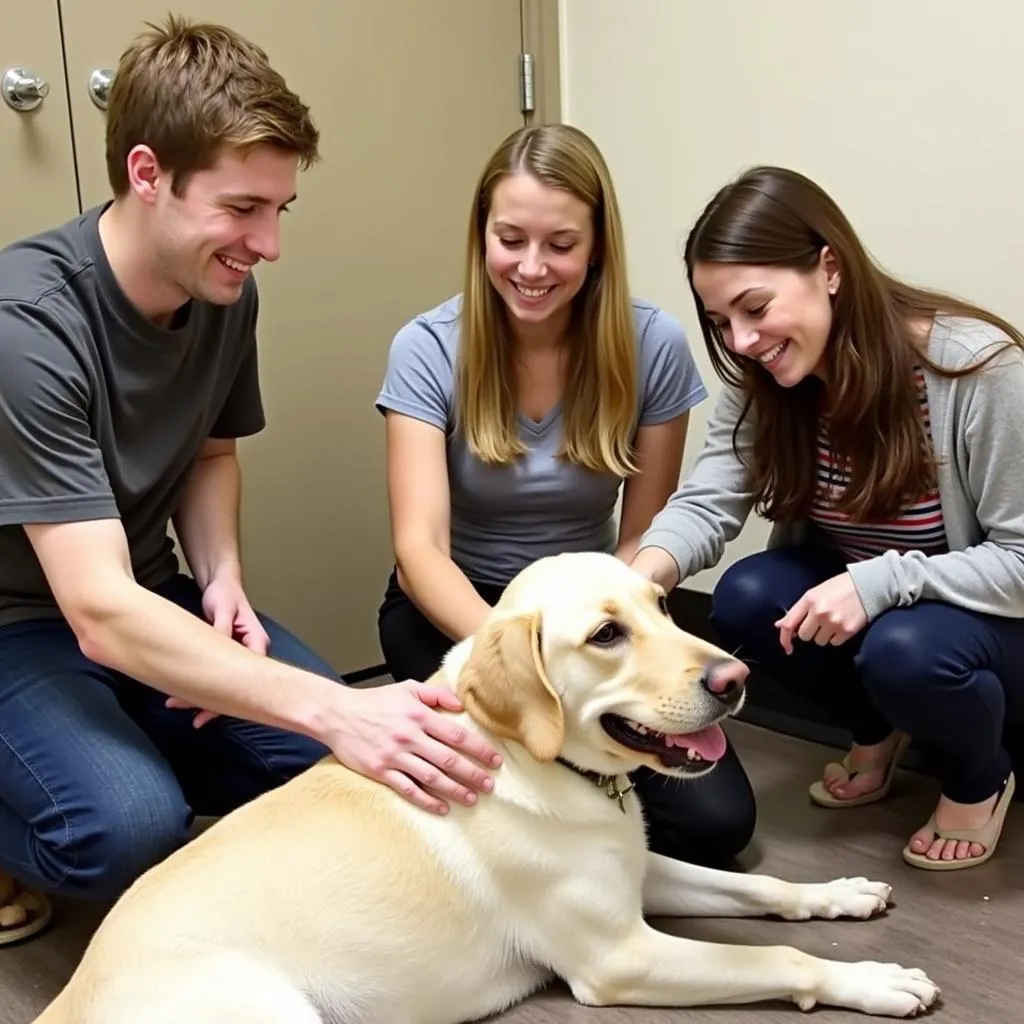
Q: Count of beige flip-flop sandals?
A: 2